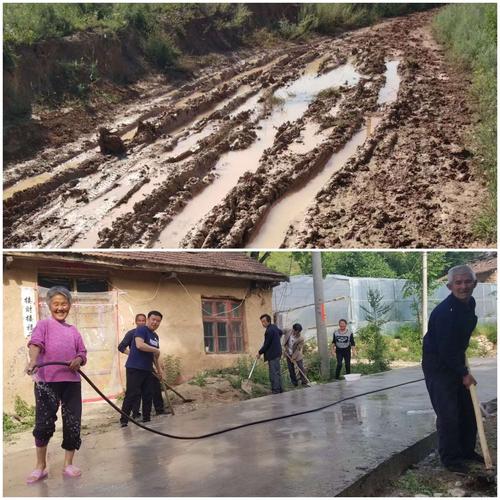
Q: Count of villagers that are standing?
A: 7